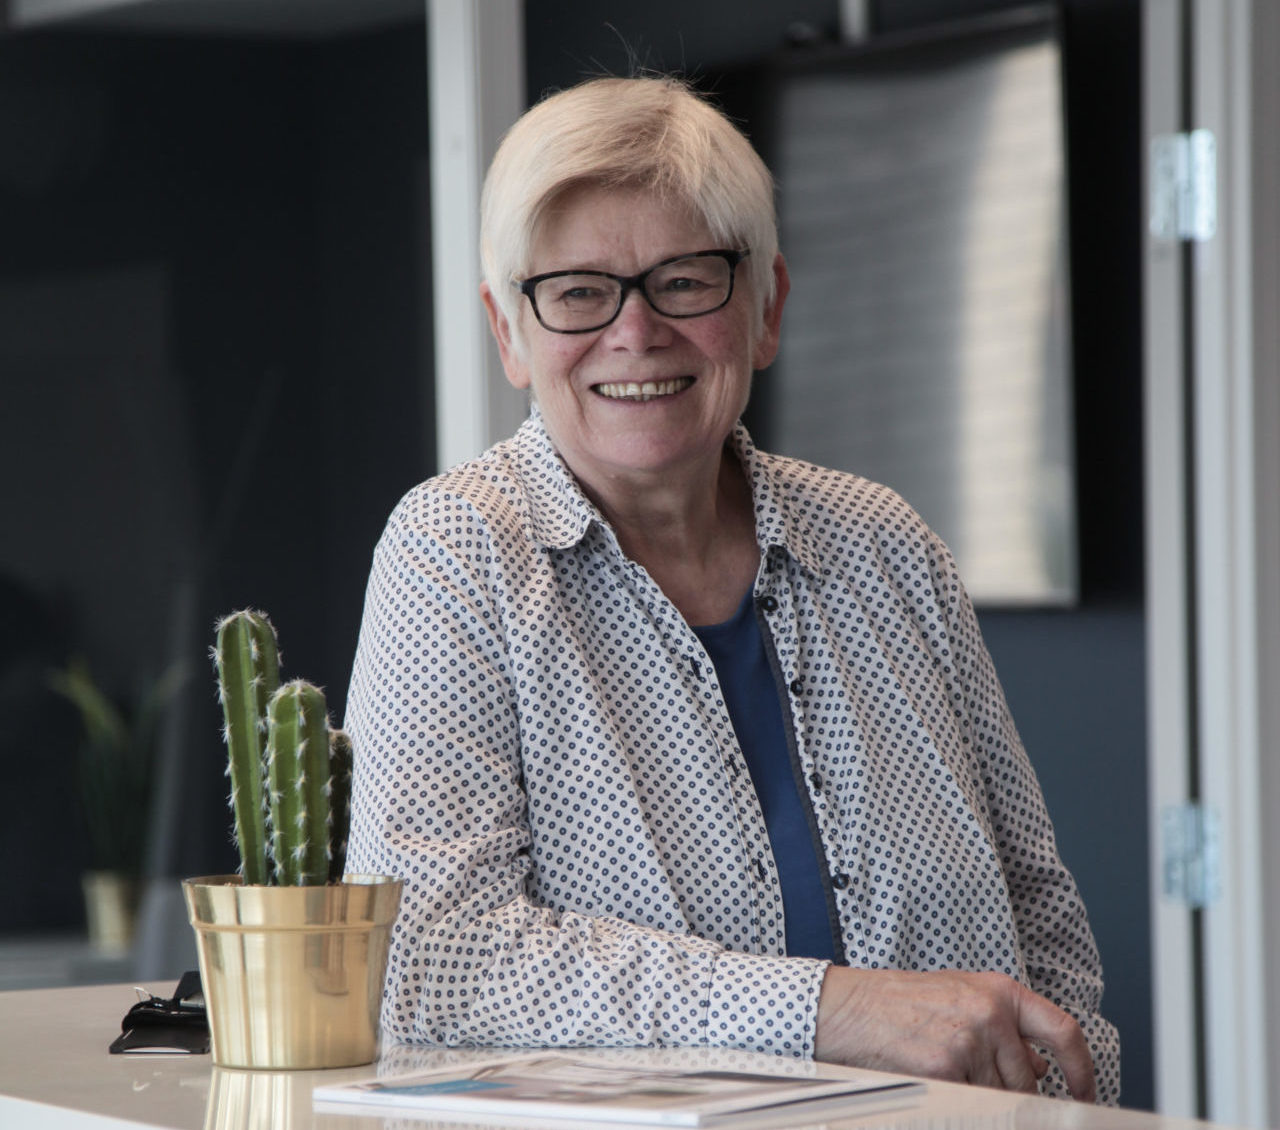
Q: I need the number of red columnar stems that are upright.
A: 0